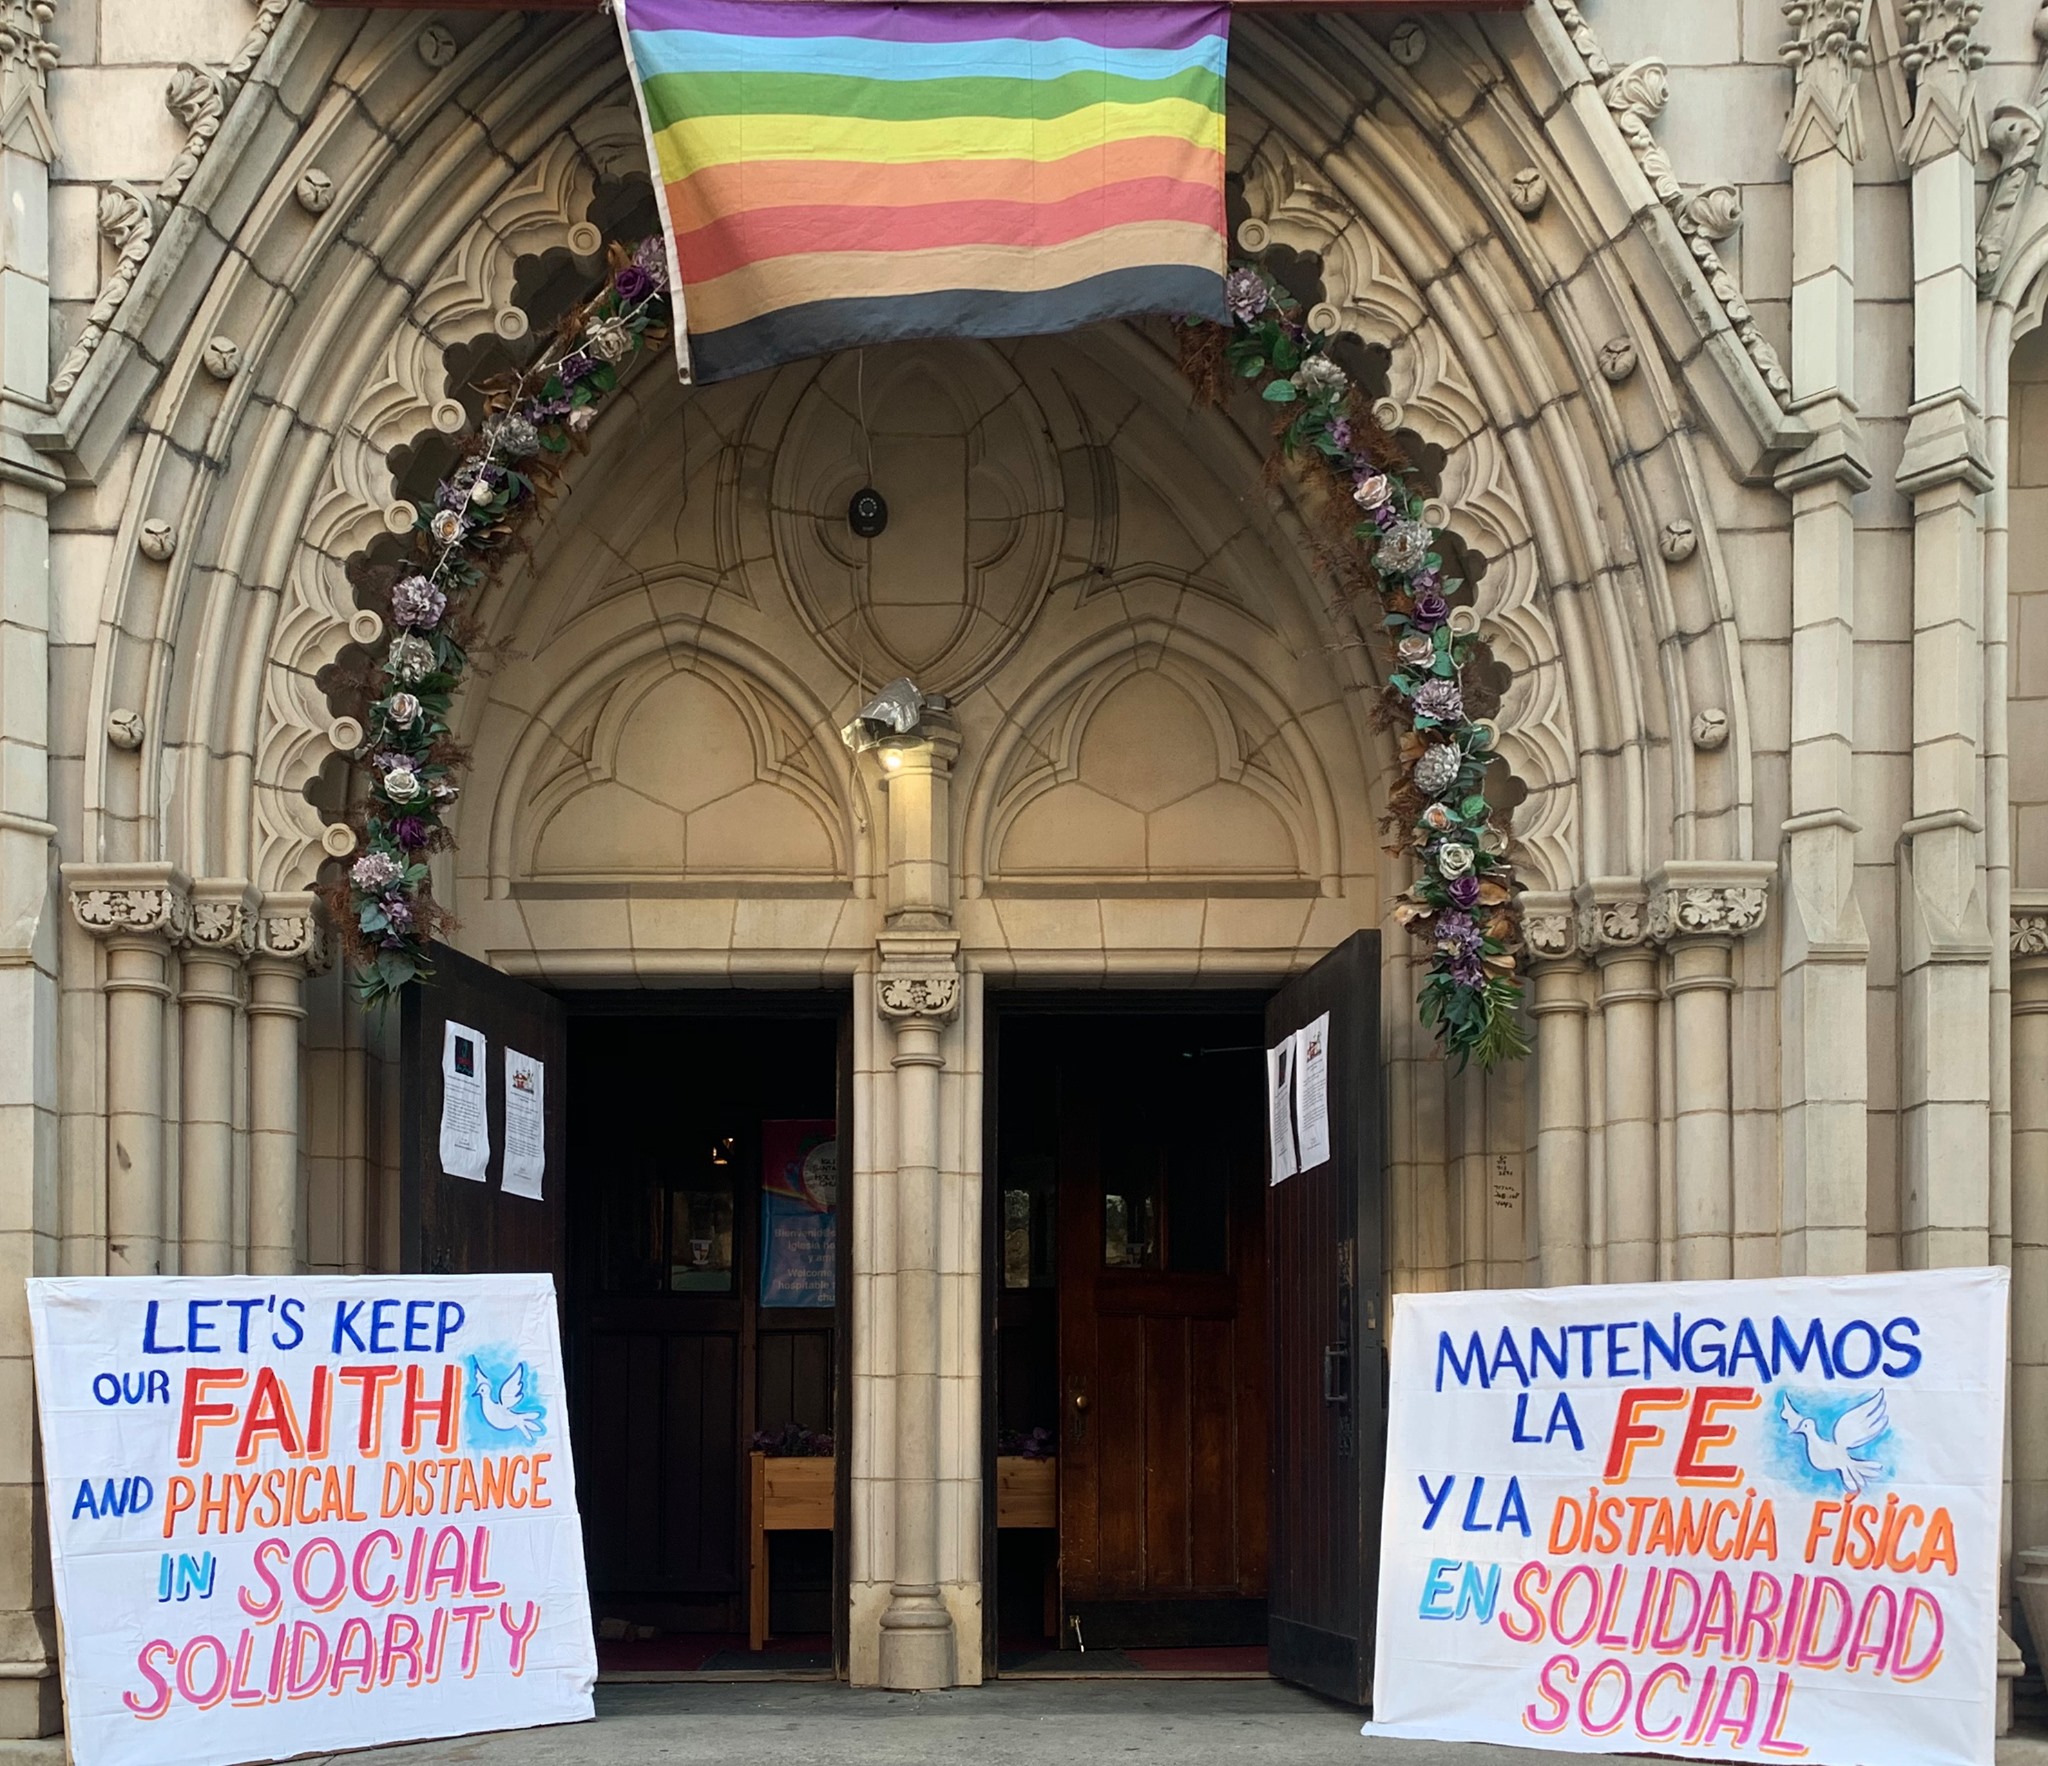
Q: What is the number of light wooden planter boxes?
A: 2